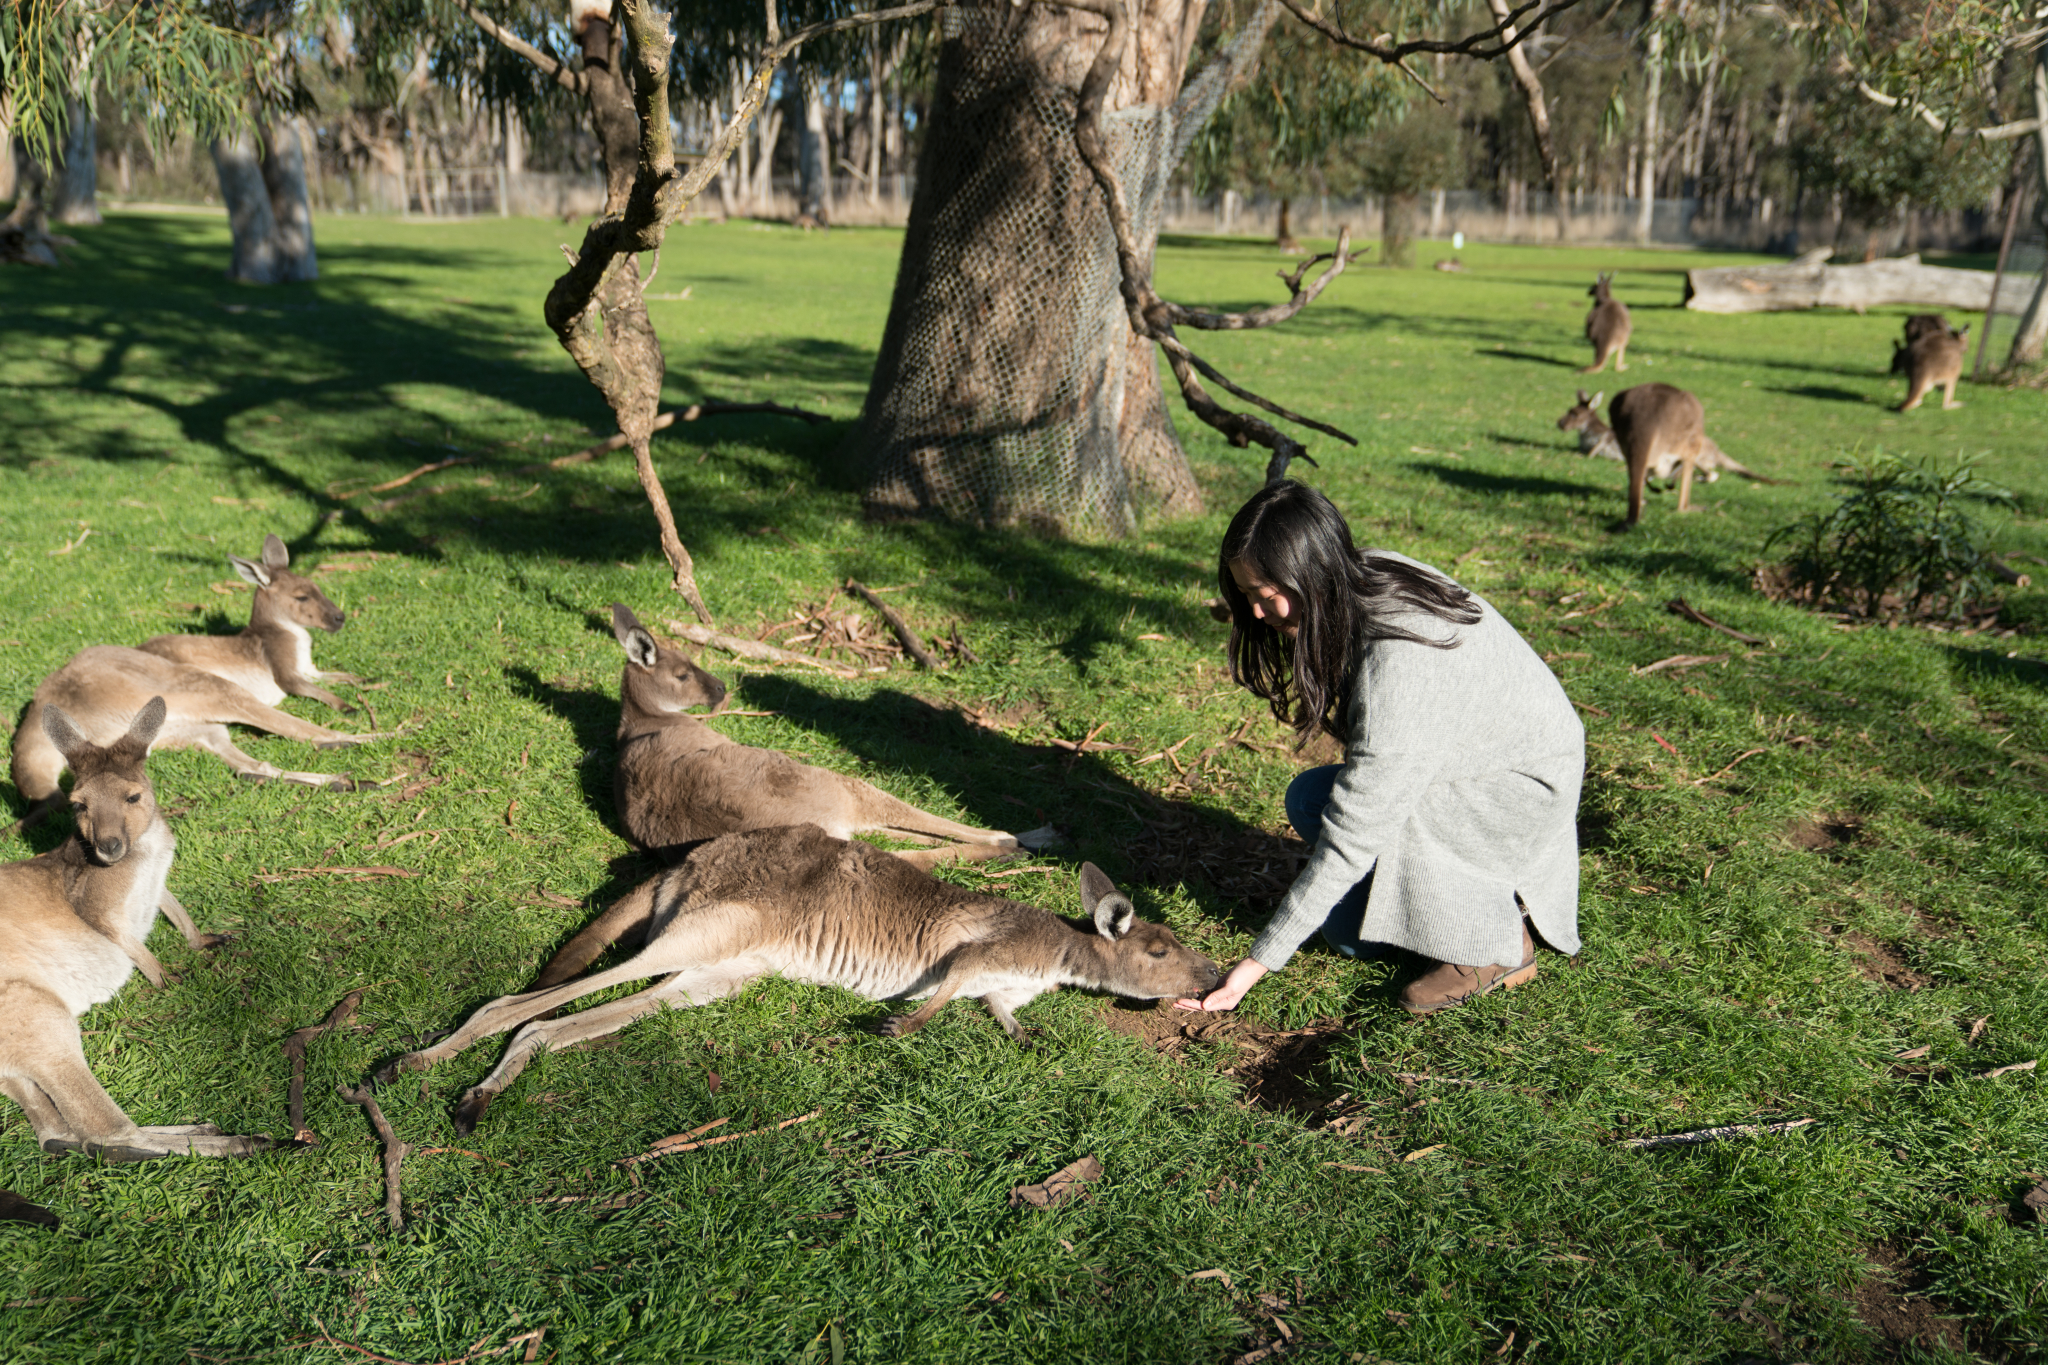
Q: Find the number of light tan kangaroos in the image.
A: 2